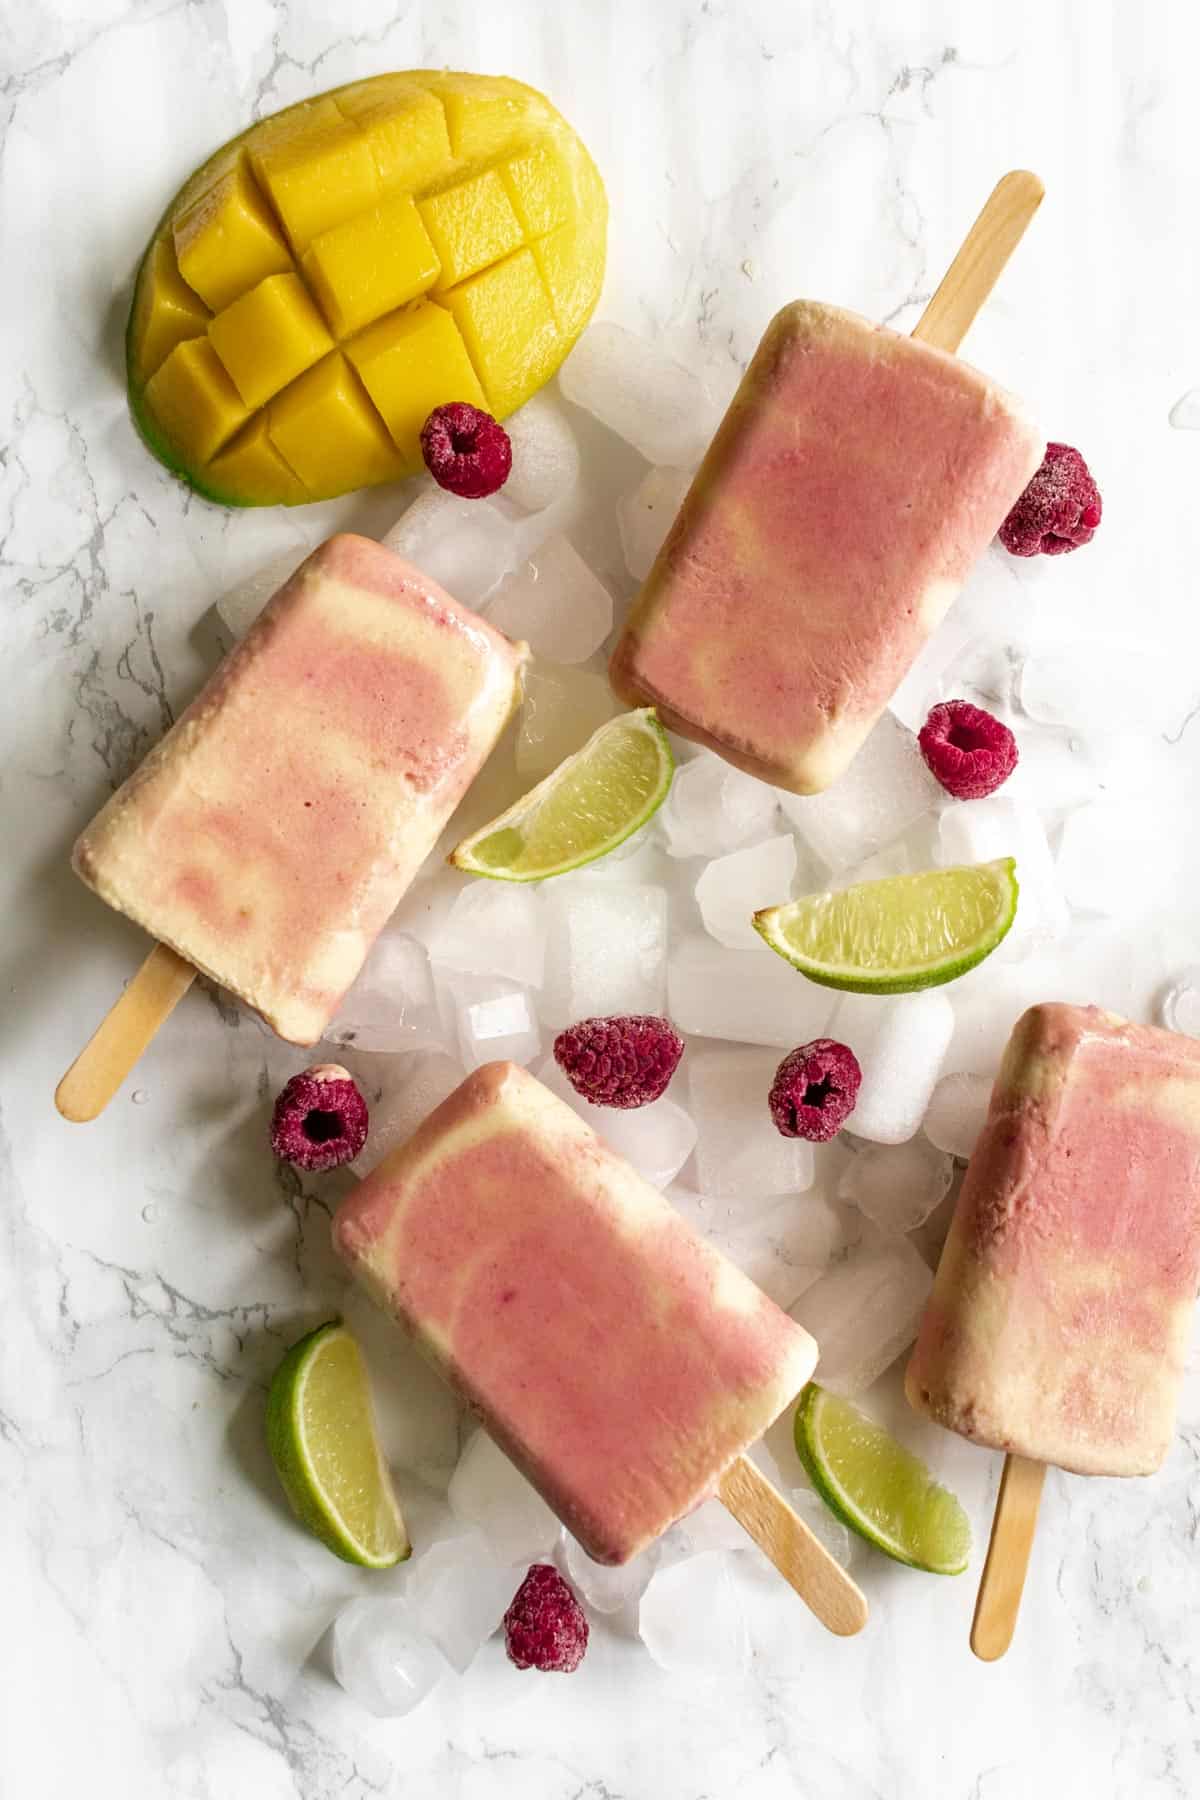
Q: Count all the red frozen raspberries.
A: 7